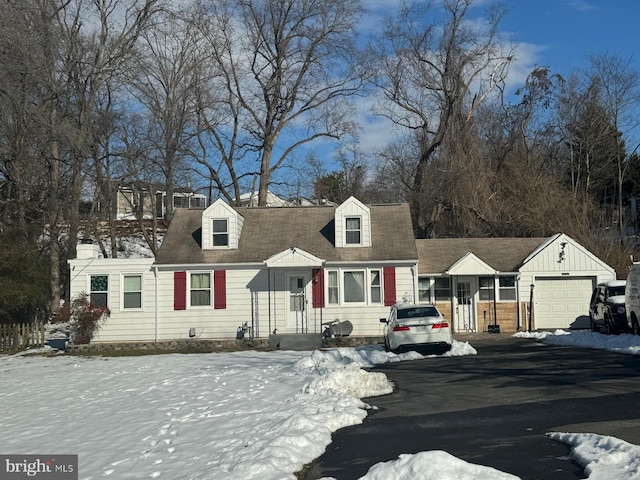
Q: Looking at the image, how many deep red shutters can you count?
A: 4